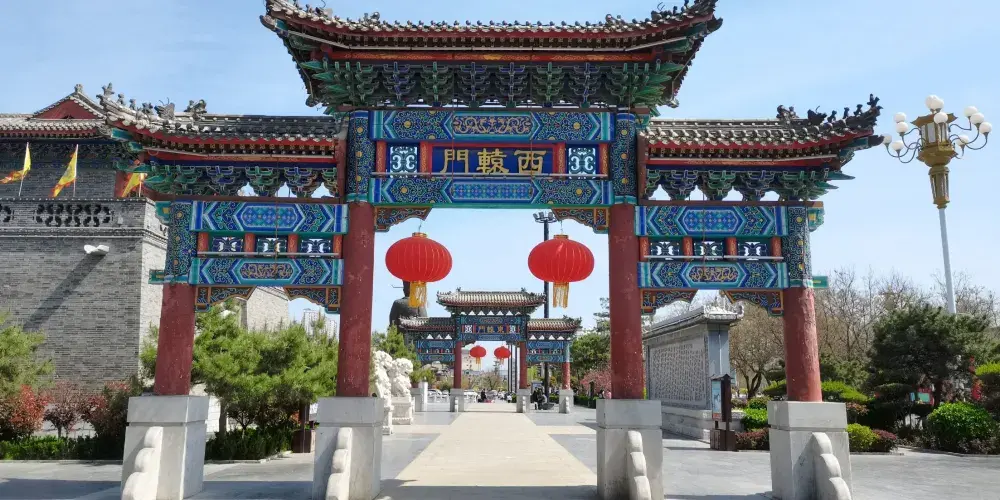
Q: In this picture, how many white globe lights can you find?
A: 11